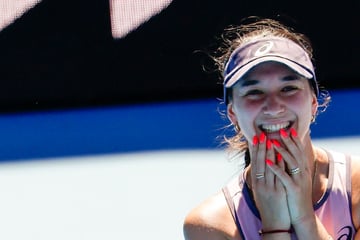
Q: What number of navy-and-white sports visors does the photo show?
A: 1